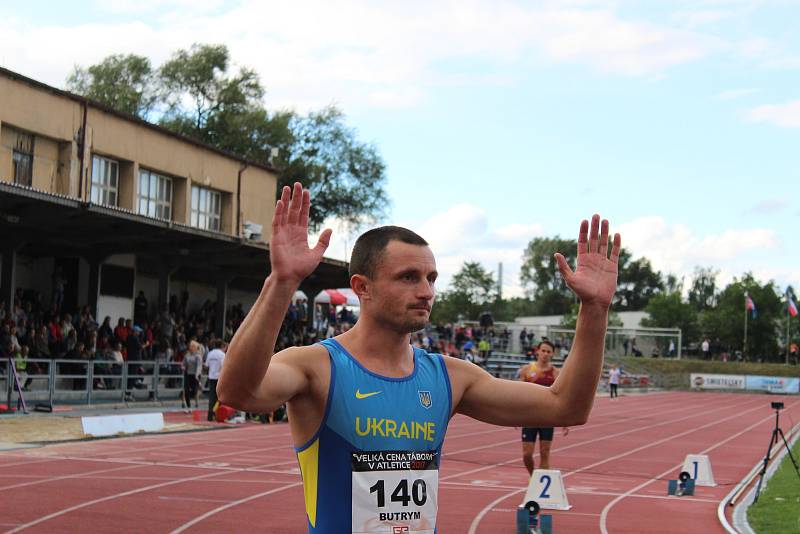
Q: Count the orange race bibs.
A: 0